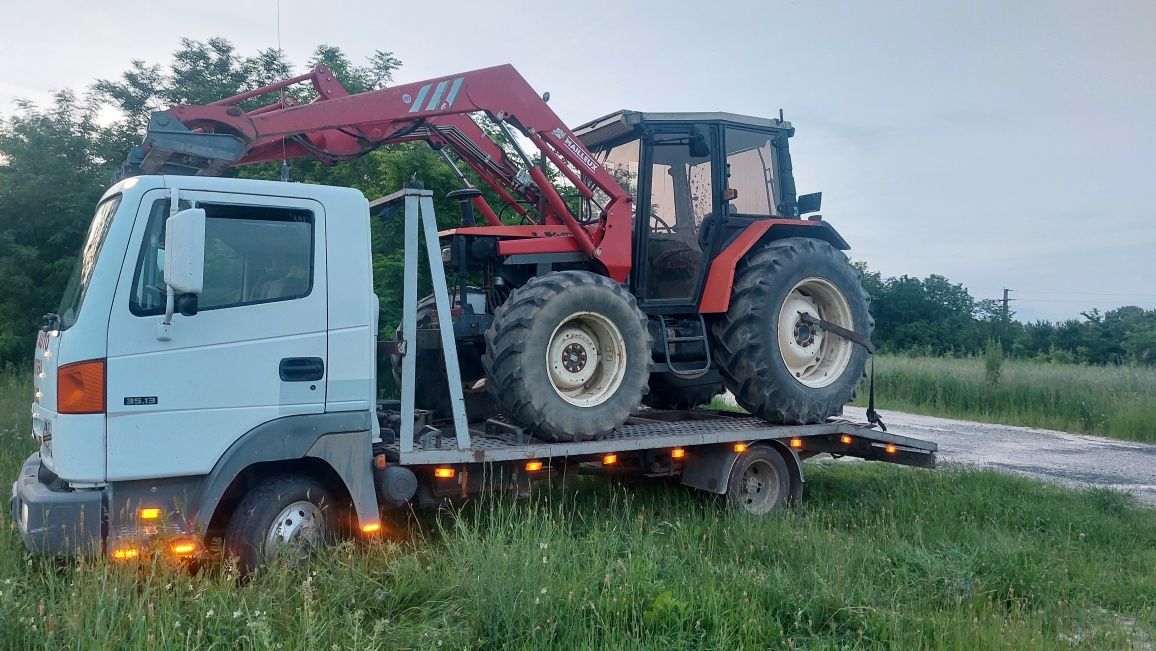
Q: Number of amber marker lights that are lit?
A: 12